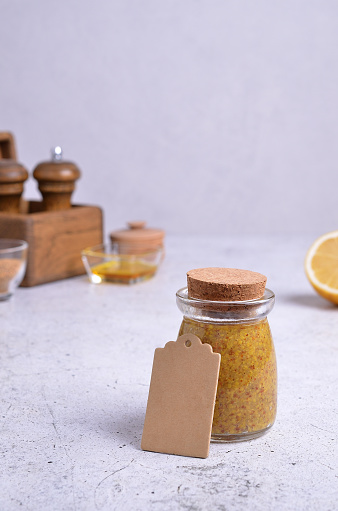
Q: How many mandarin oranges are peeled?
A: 0